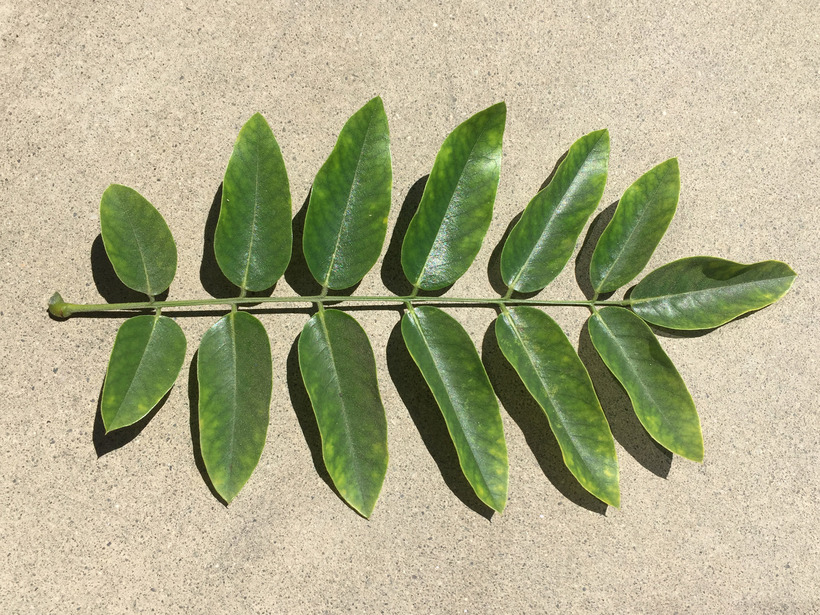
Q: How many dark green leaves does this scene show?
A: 13